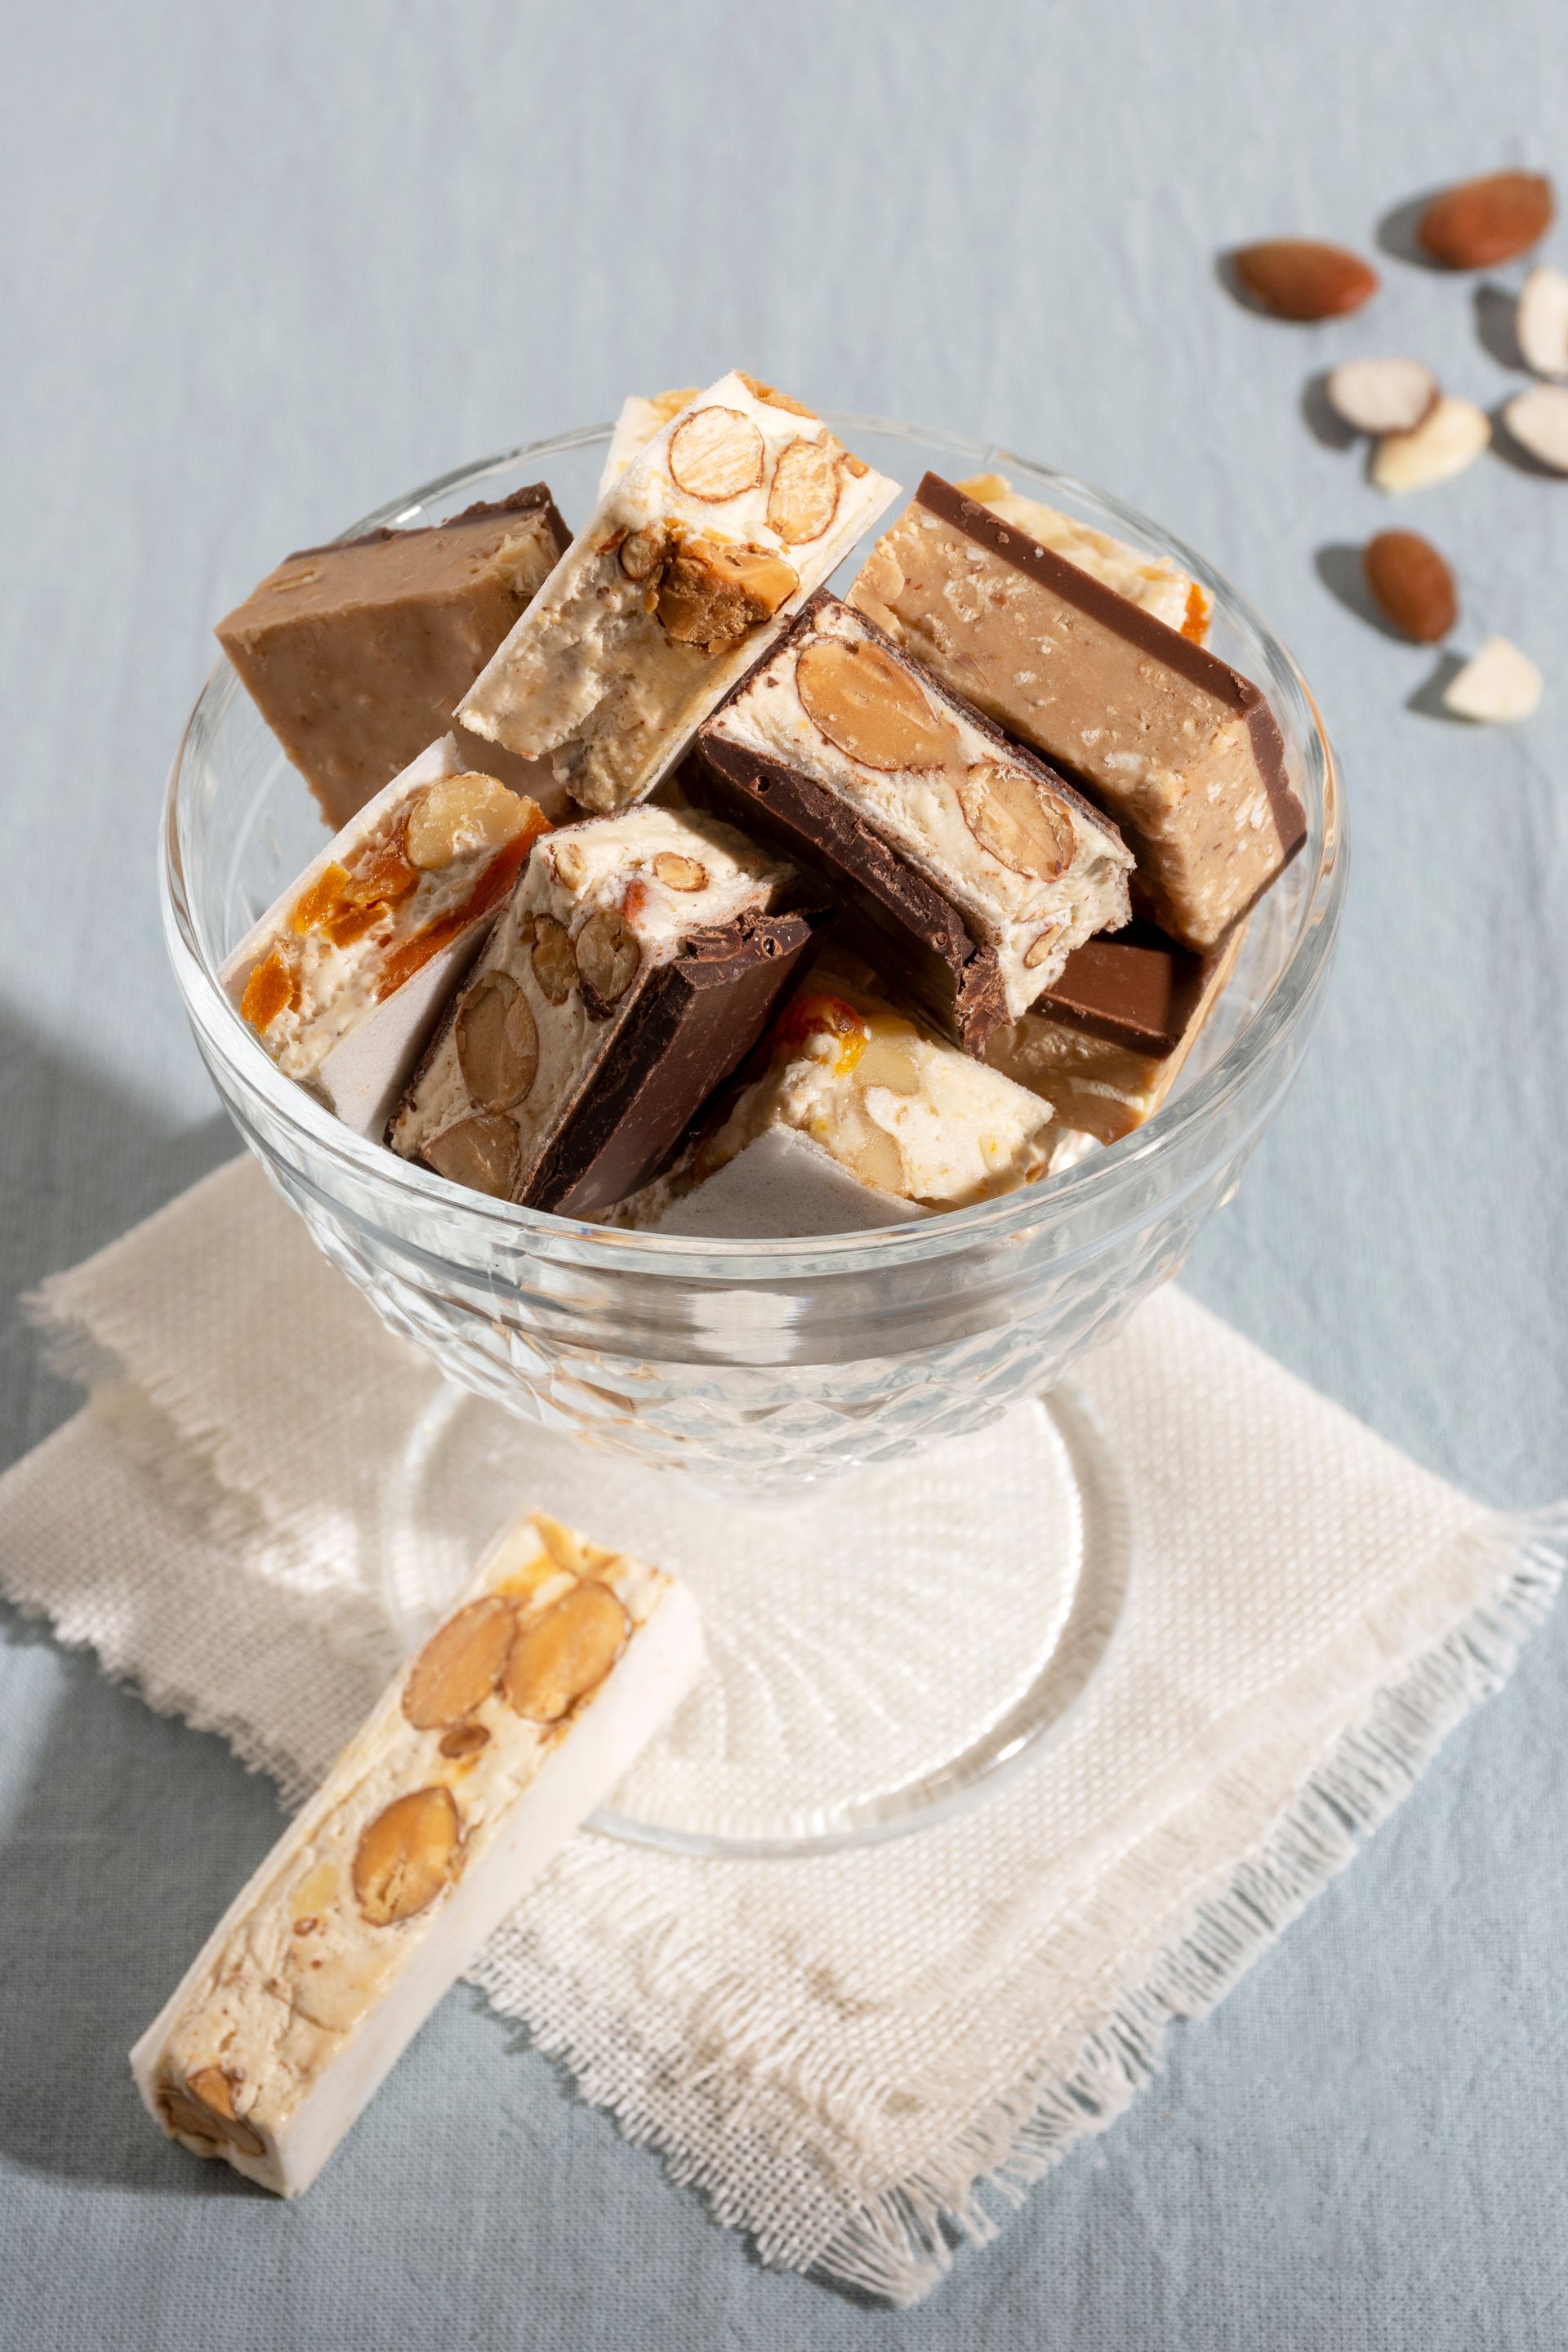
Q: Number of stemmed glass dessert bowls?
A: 1